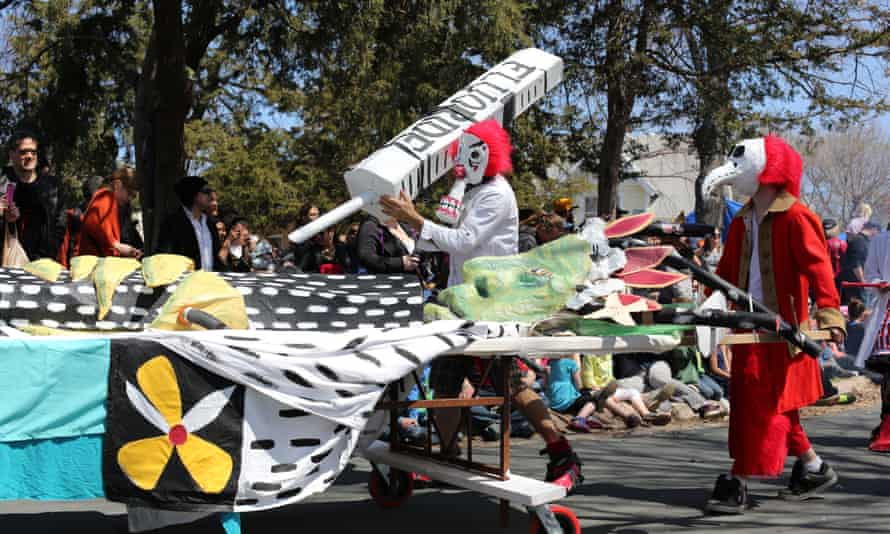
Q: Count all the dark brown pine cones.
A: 0